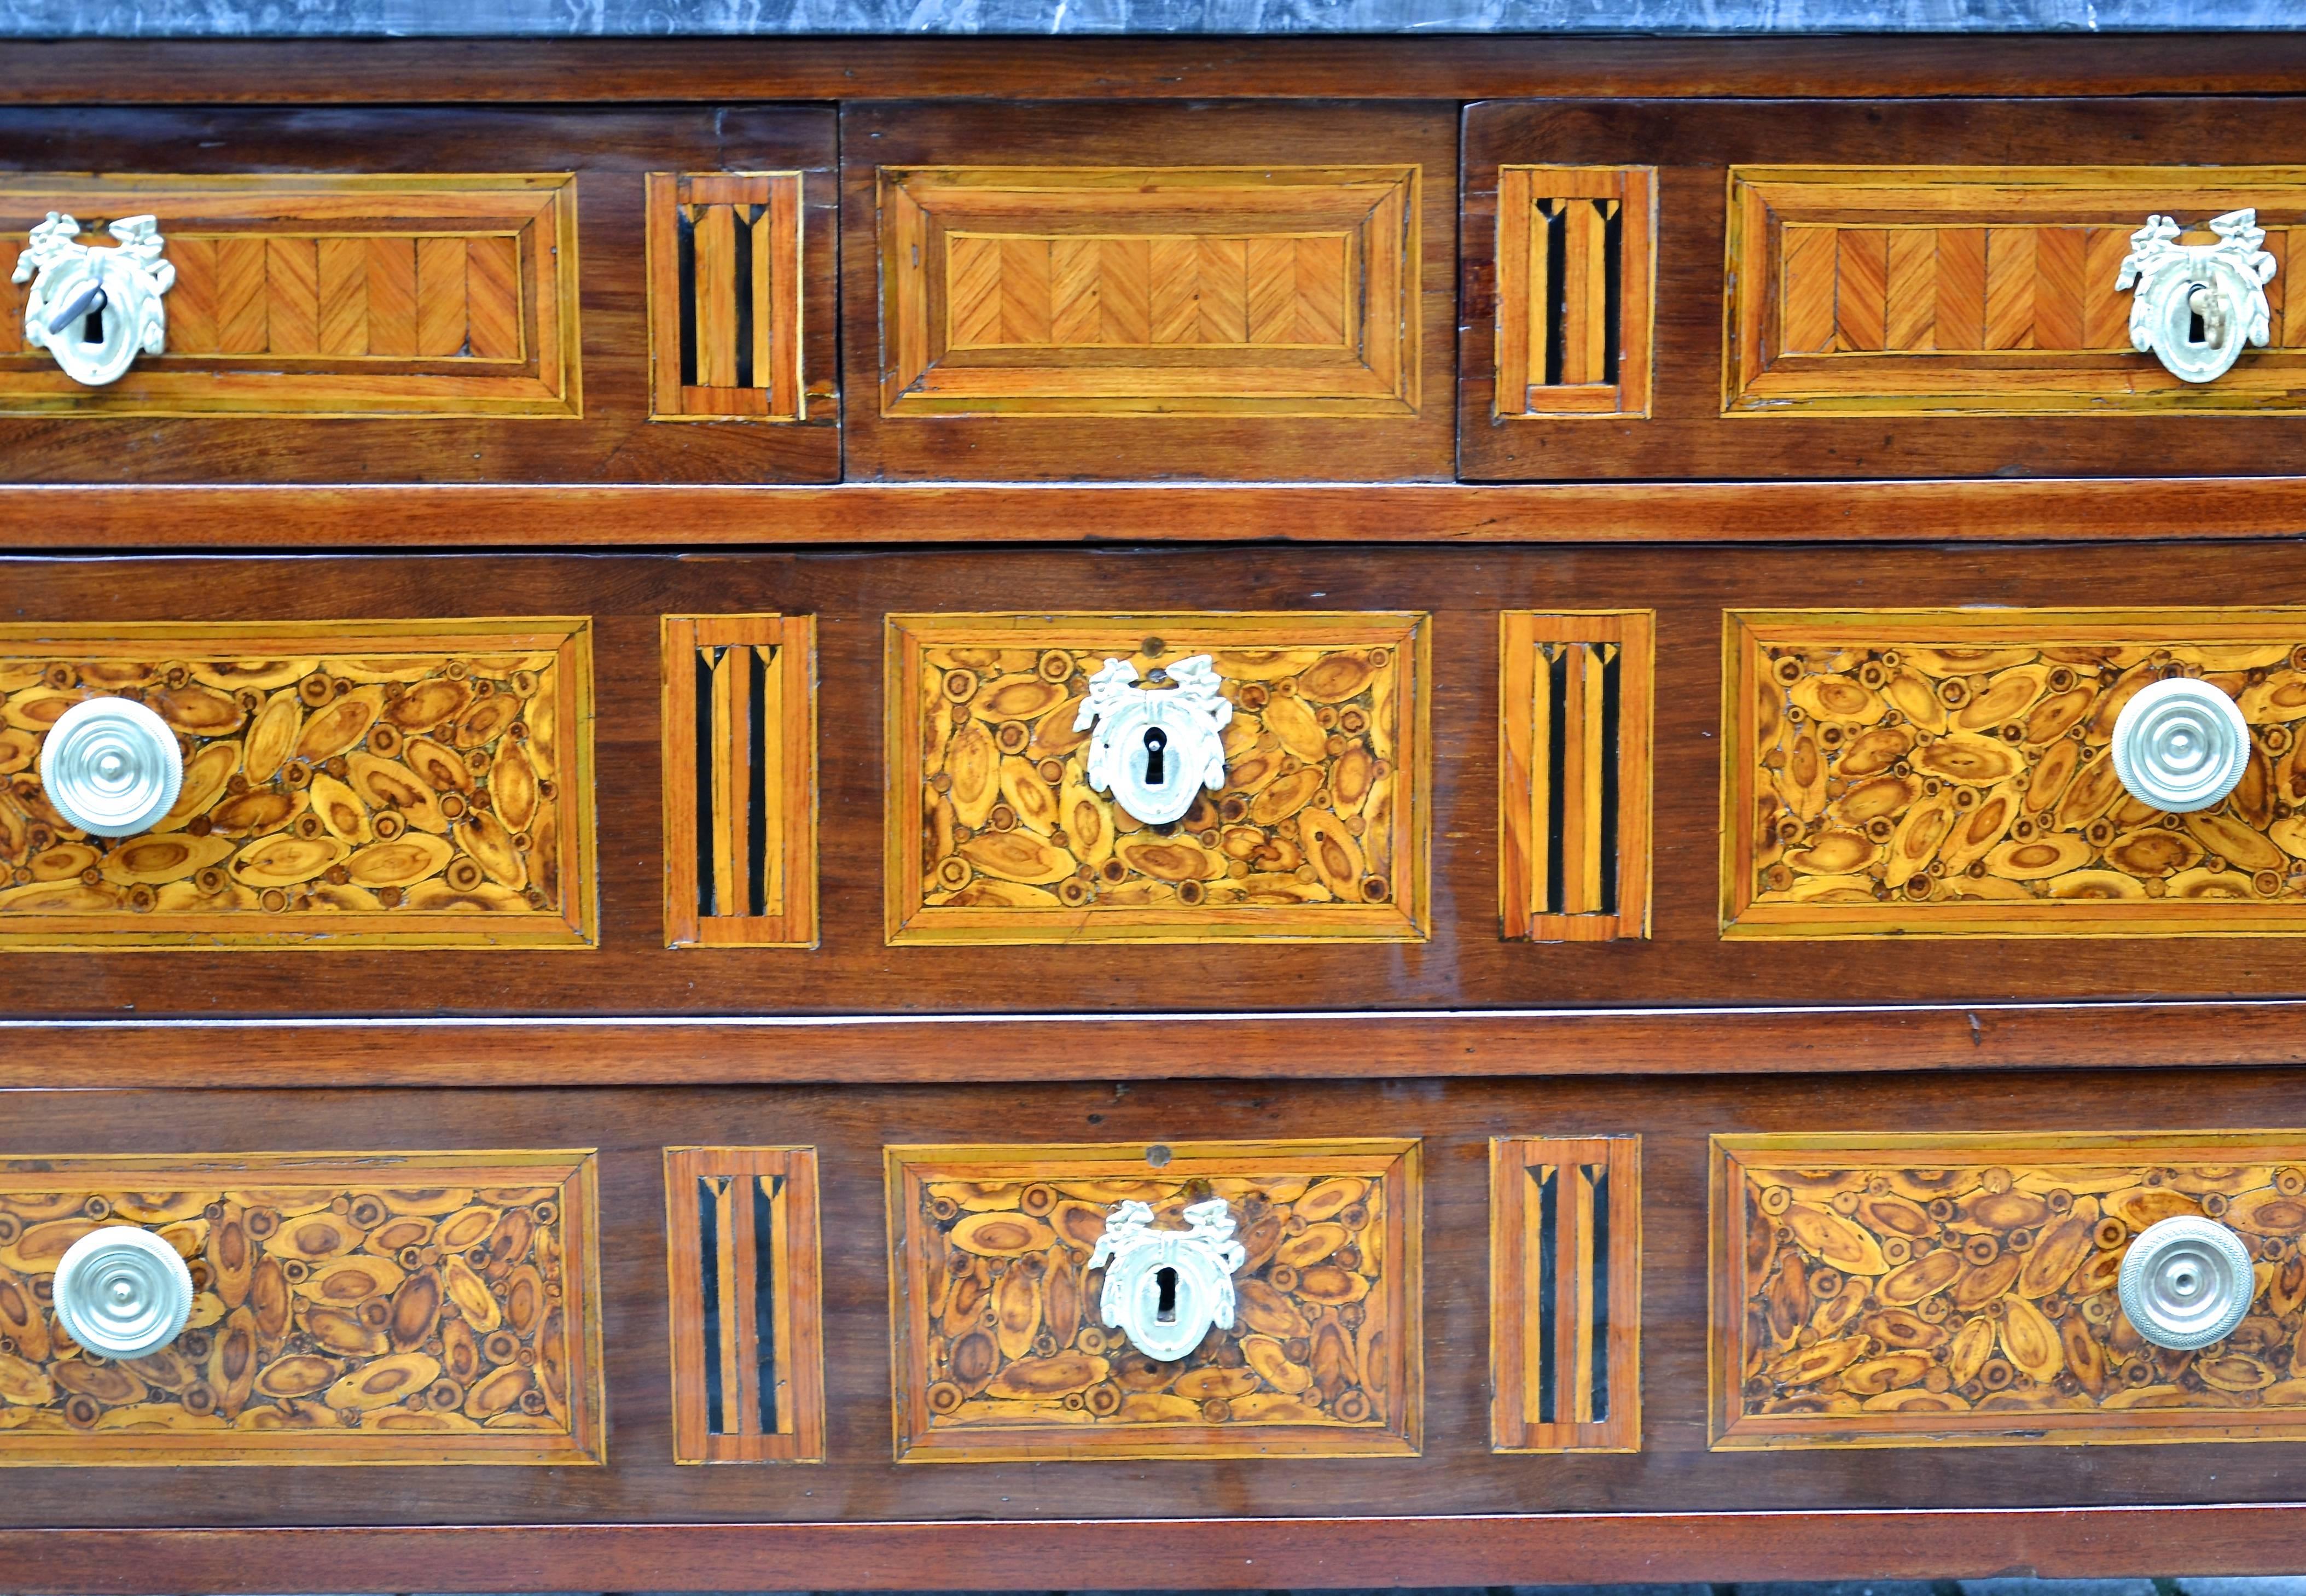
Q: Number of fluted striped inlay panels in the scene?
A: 6